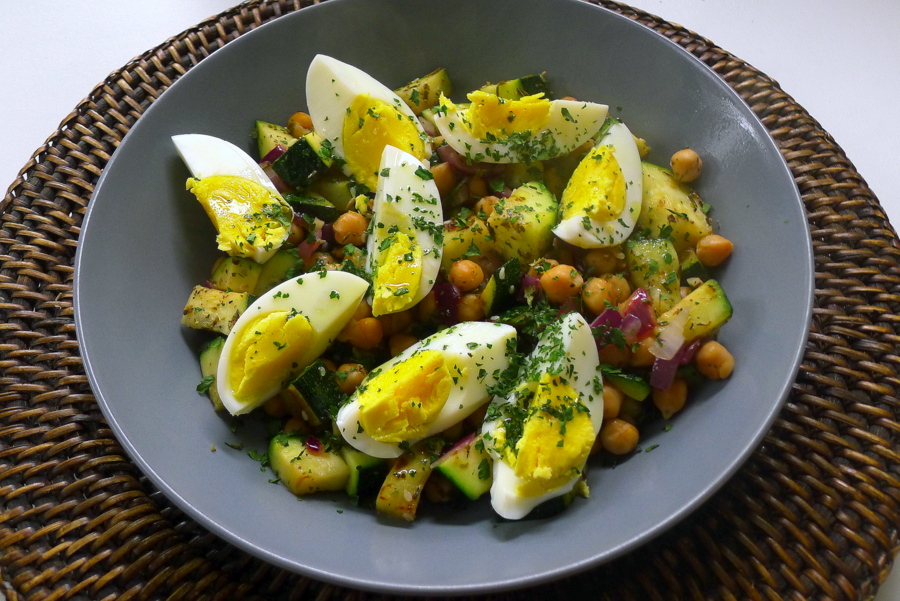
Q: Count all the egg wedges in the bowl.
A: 8